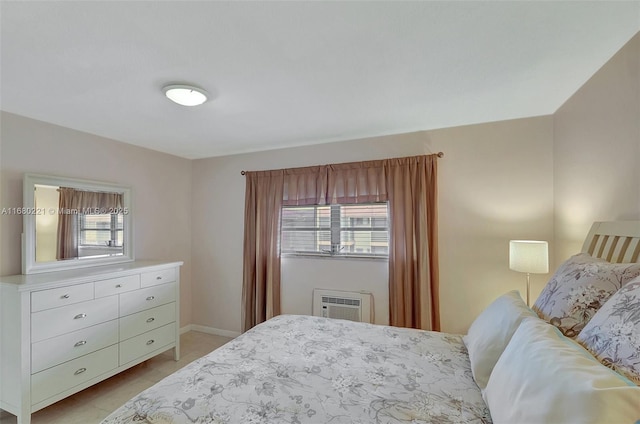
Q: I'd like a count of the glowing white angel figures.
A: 0